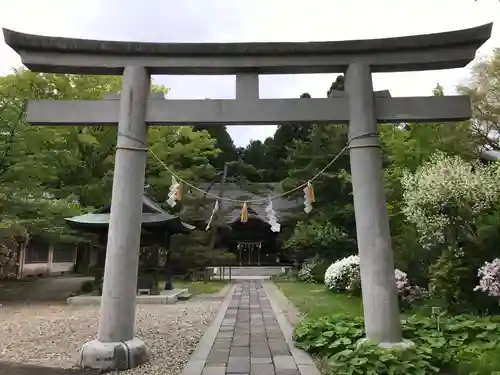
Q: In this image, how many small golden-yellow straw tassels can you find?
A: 3